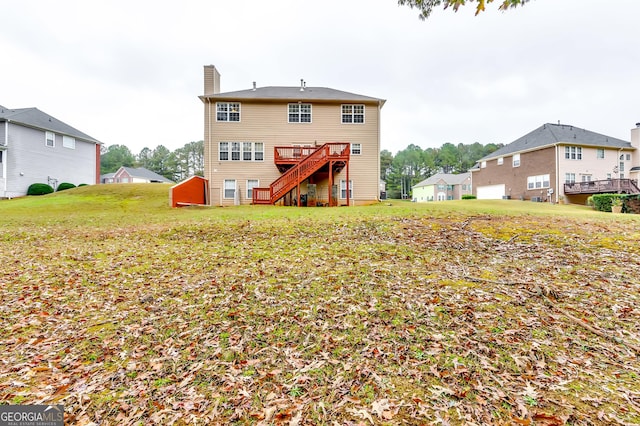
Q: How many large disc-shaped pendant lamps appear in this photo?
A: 0